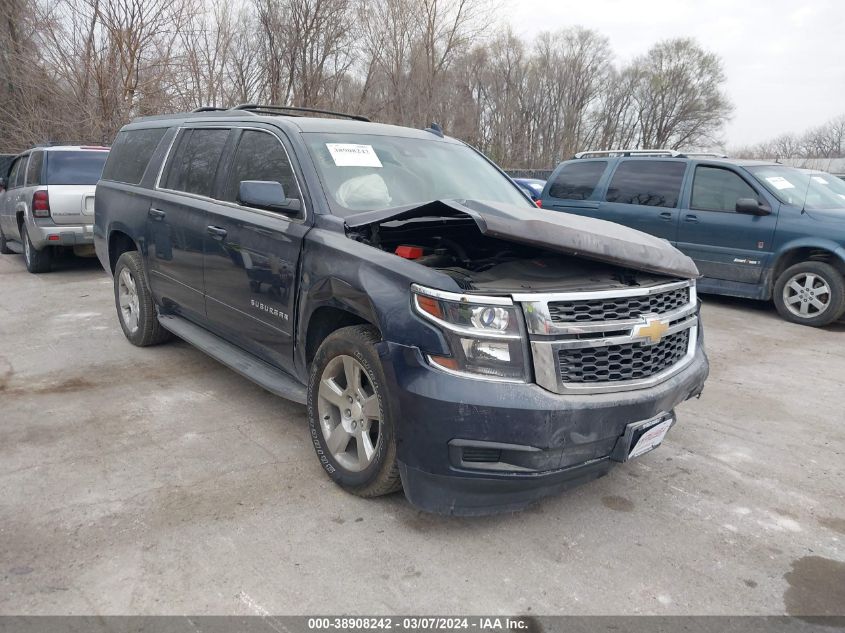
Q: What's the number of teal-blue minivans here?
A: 1